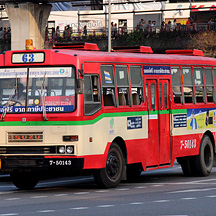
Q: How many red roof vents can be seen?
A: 3